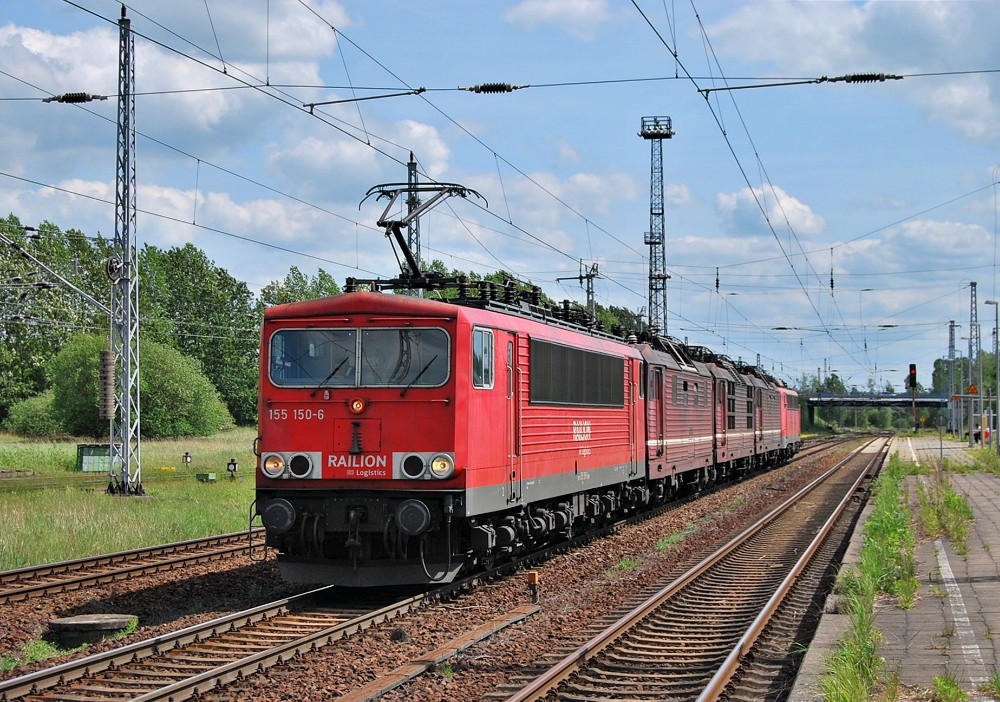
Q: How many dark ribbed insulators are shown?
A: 3